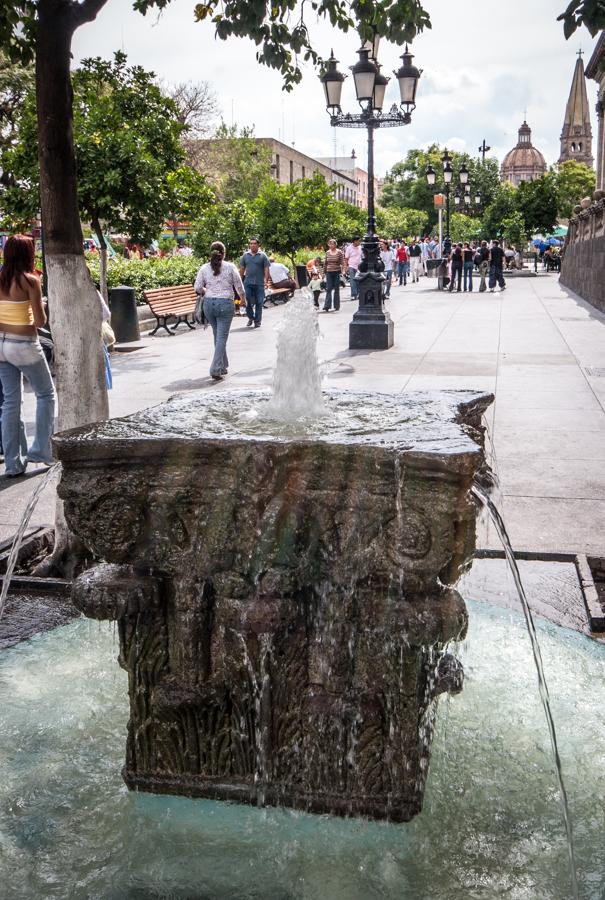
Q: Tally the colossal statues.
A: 0